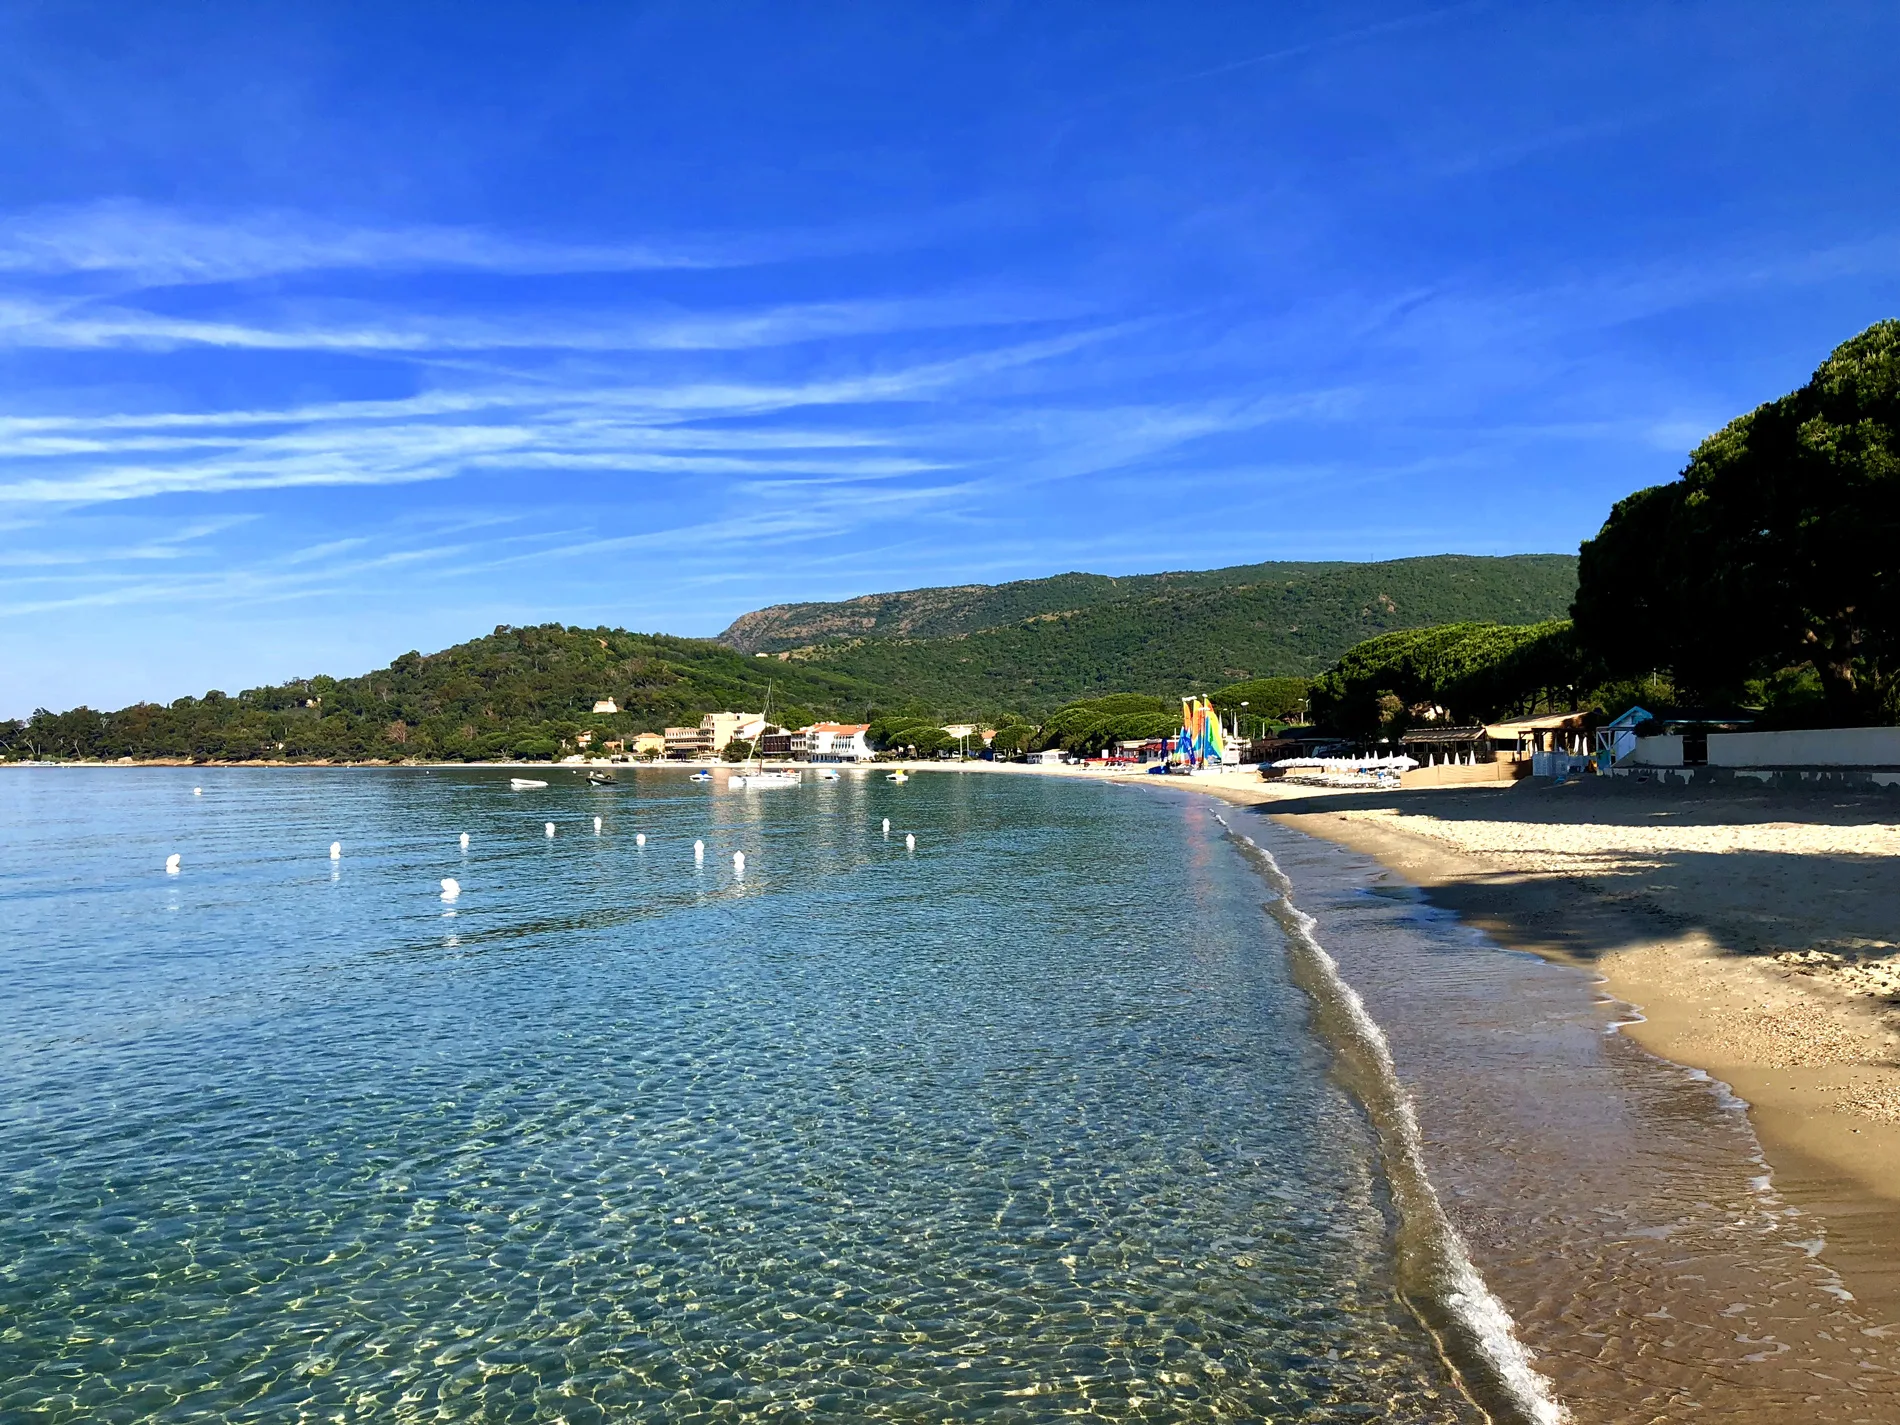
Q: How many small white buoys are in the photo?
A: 12